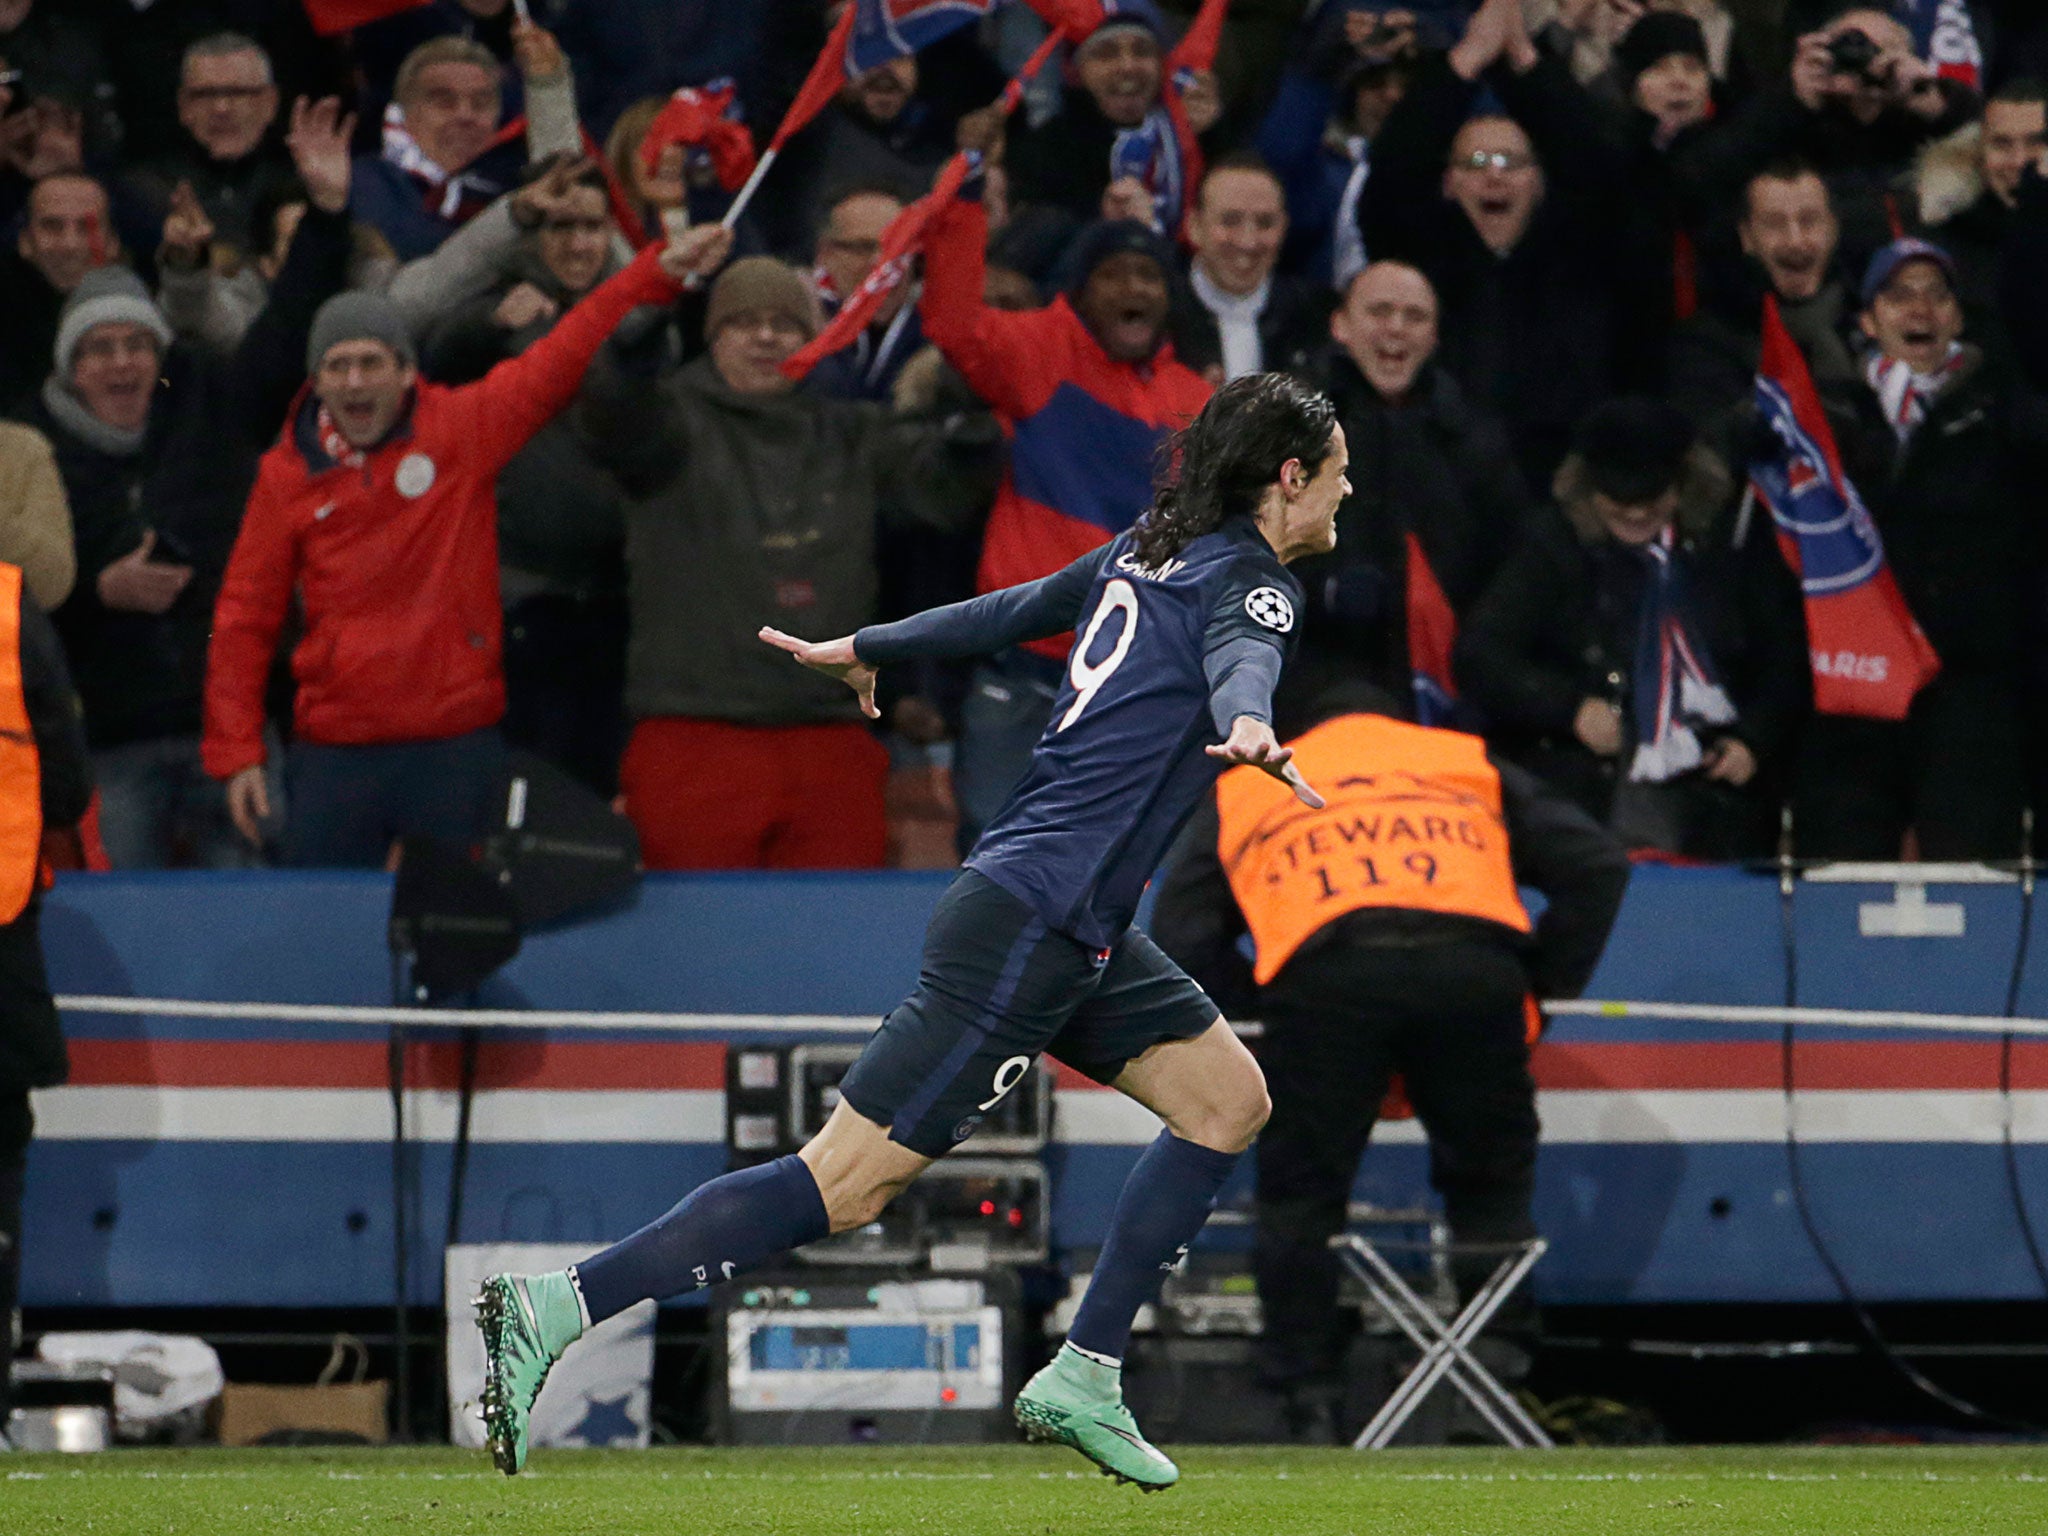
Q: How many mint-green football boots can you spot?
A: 2